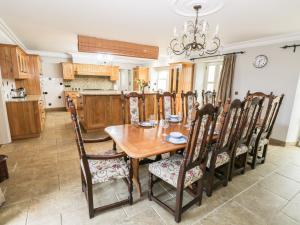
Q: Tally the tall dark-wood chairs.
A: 10